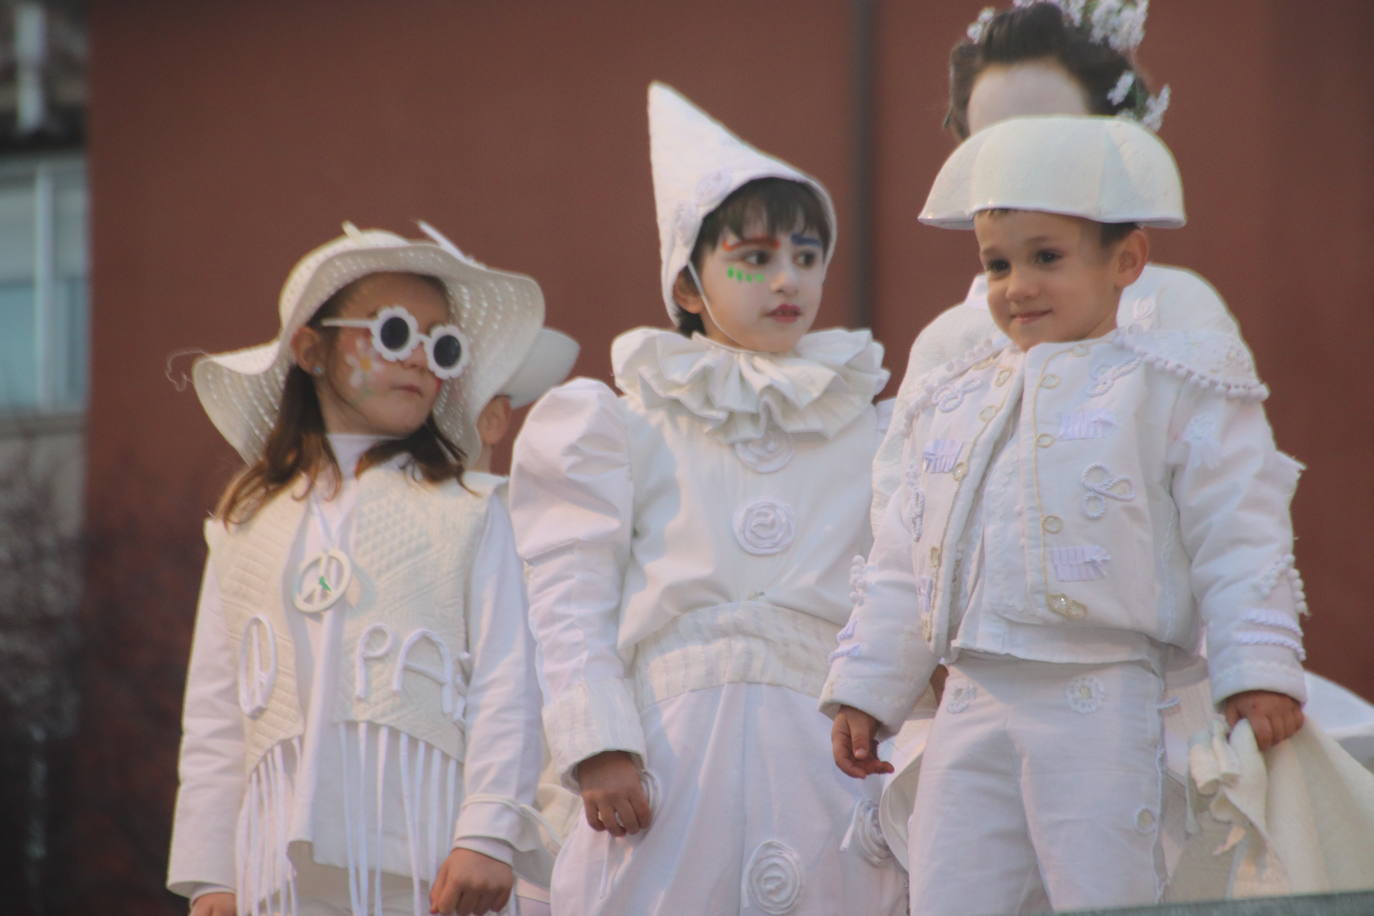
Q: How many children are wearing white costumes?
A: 3